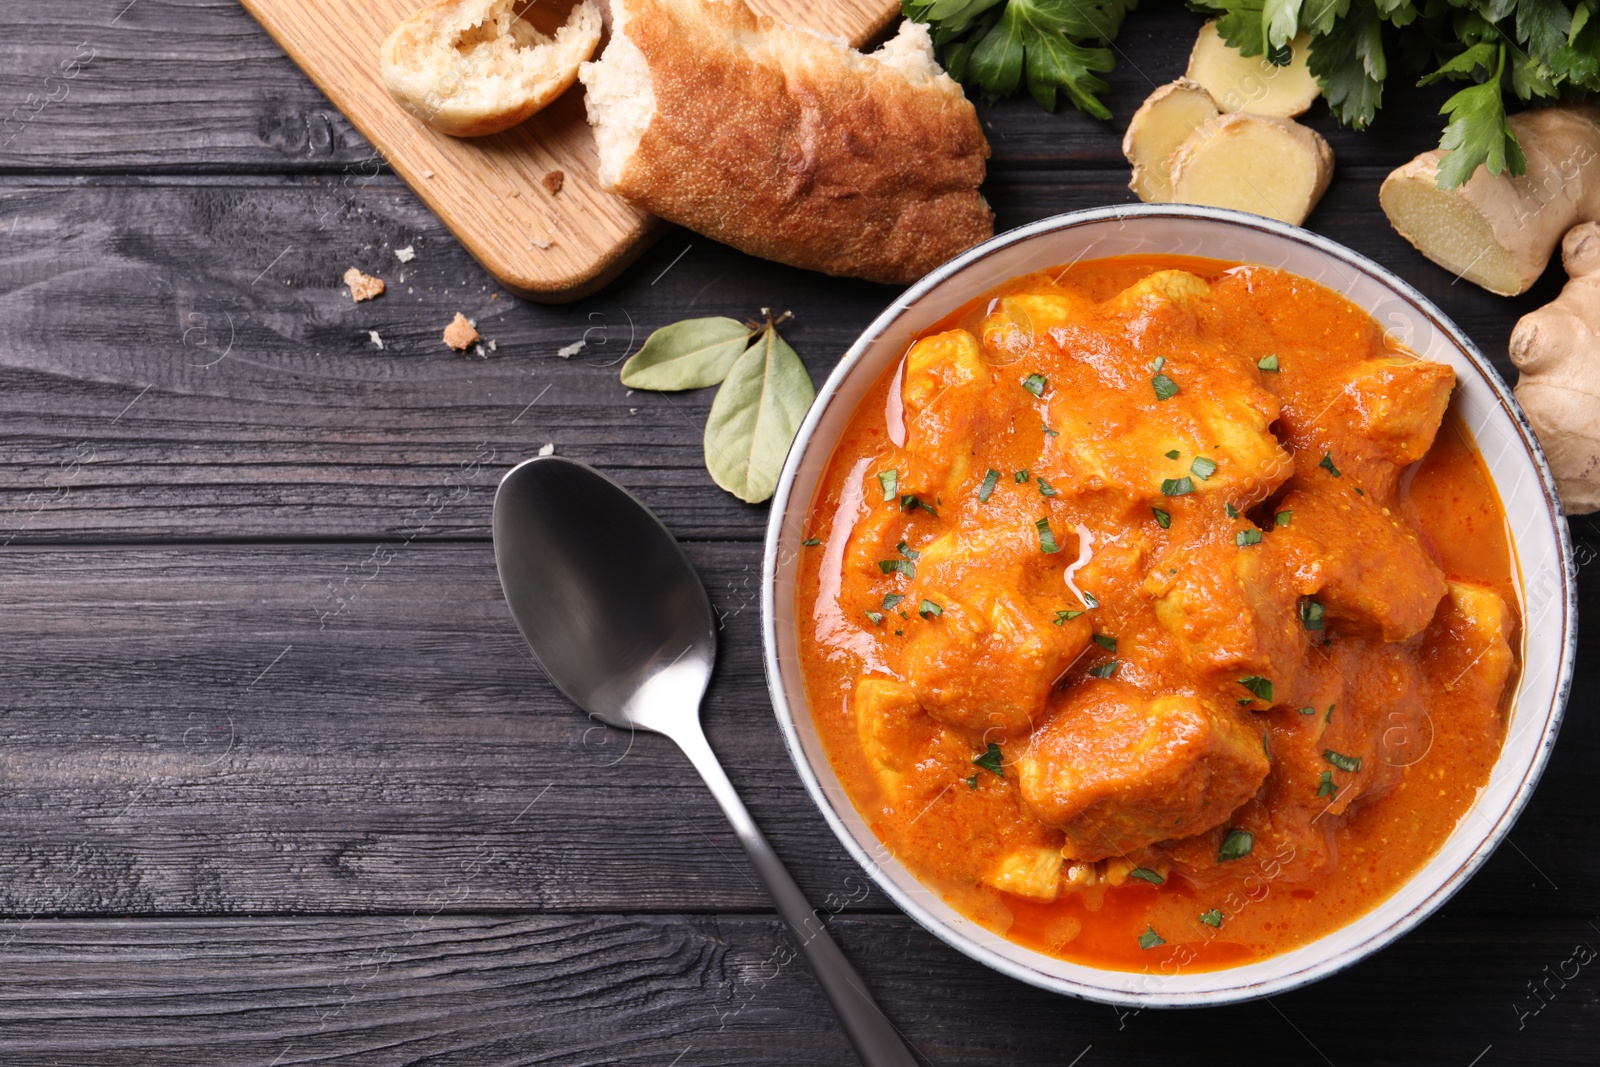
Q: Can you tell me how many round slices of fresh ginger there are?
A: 3